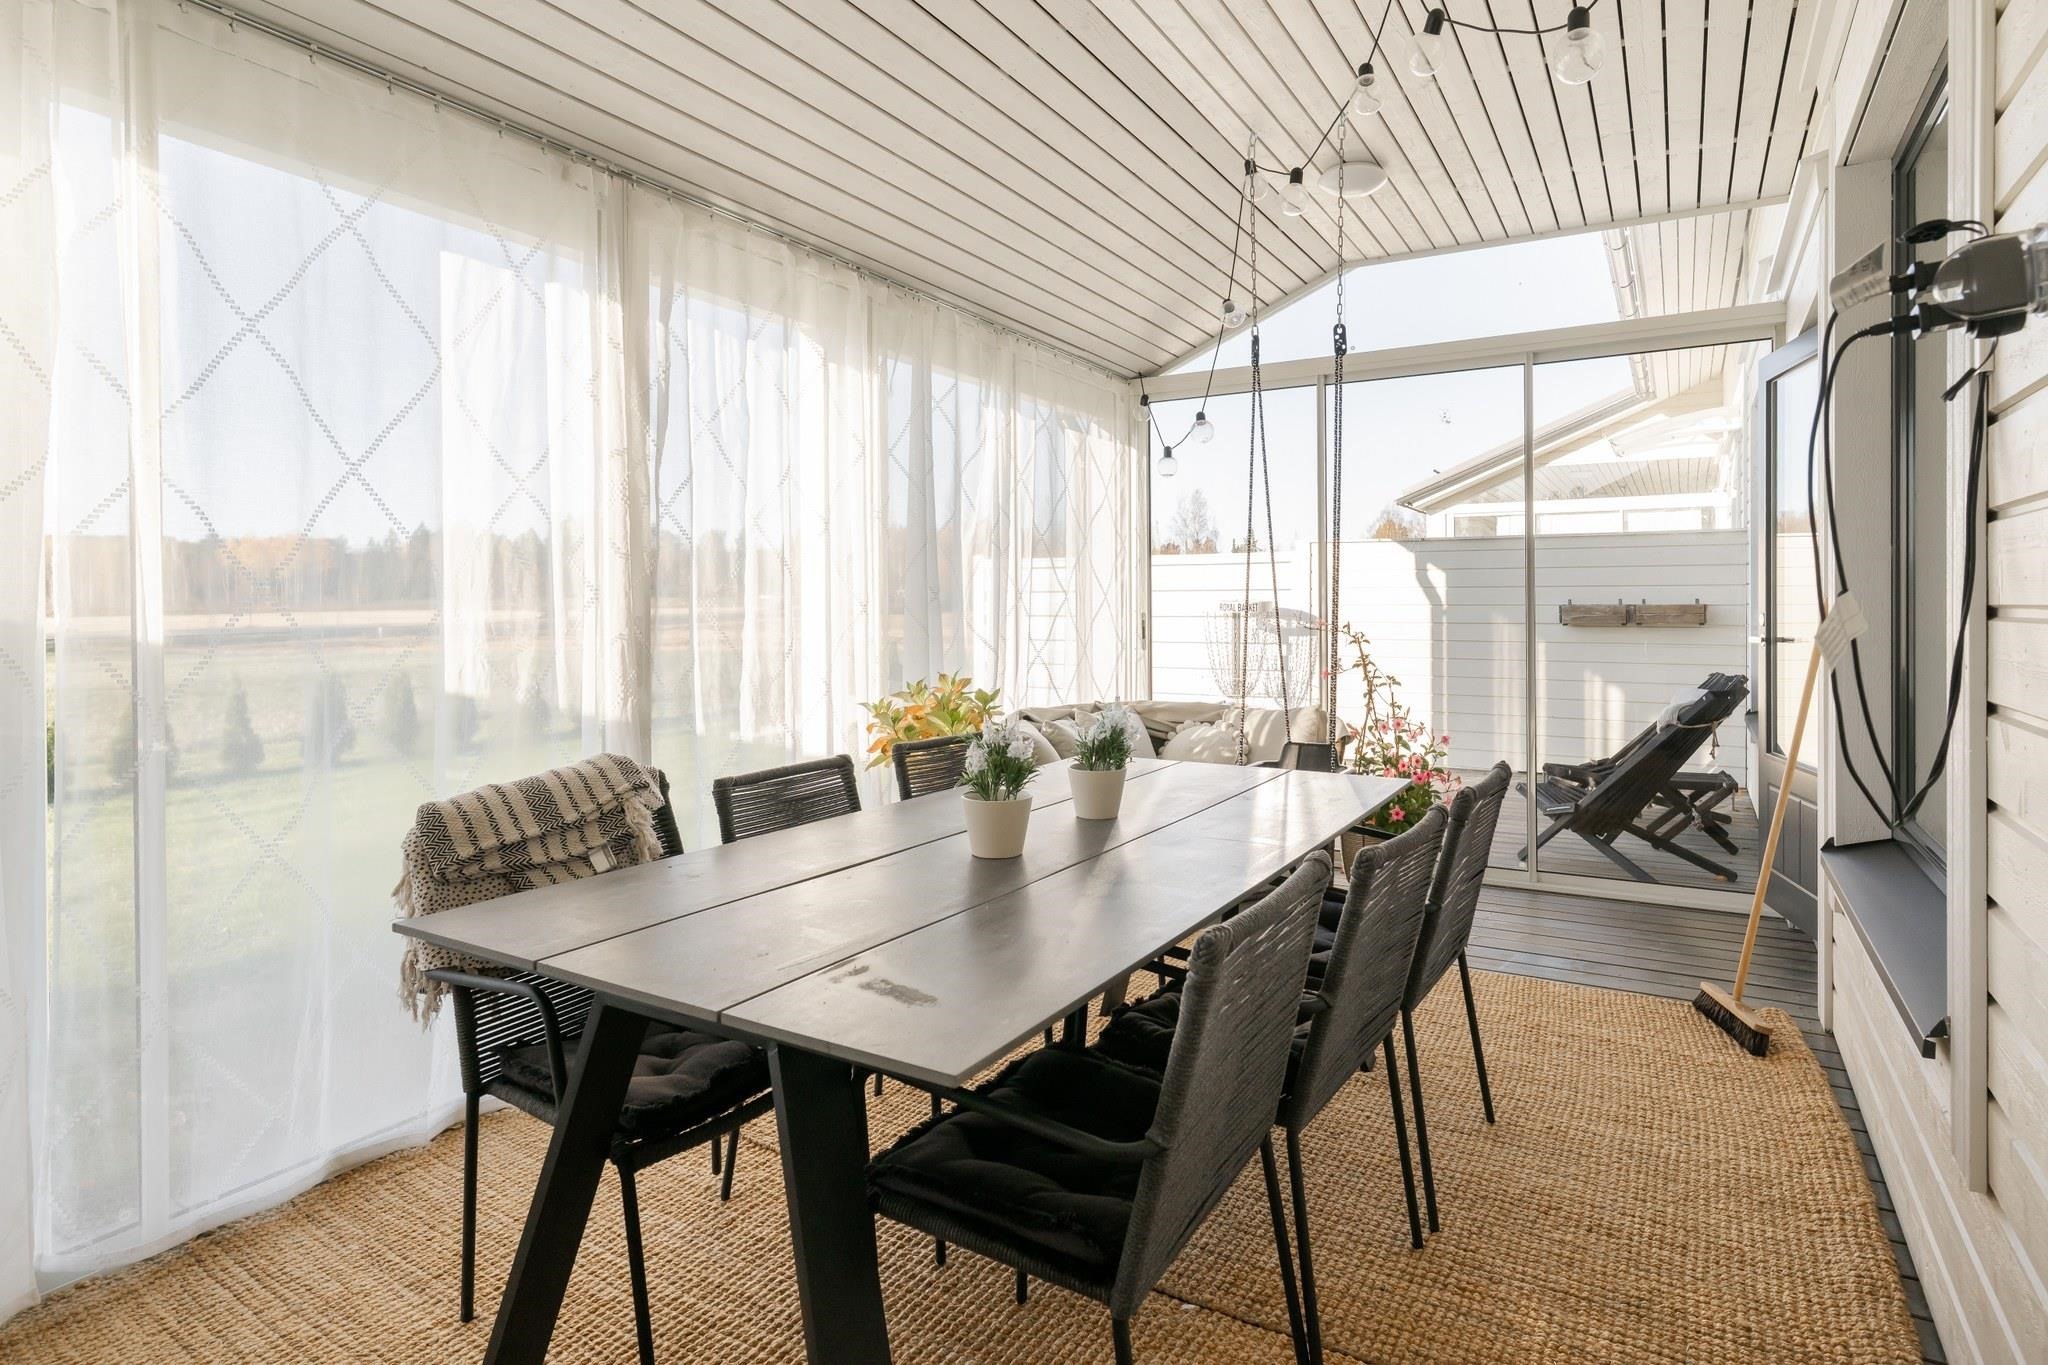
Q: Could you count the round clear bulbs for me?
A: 9